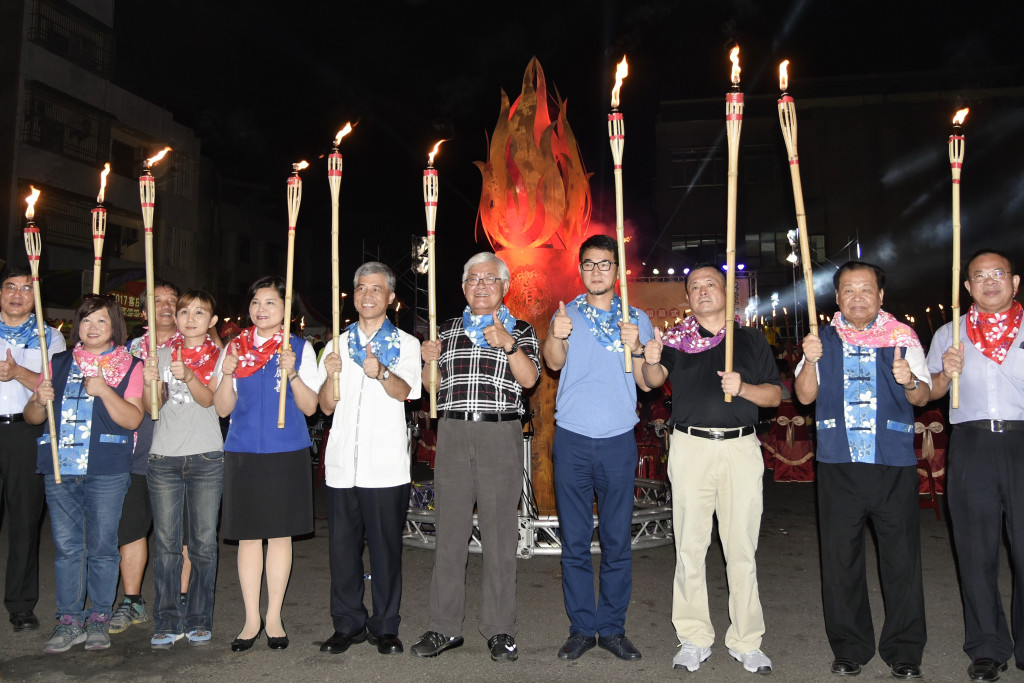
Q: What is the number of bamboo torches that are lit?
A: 10